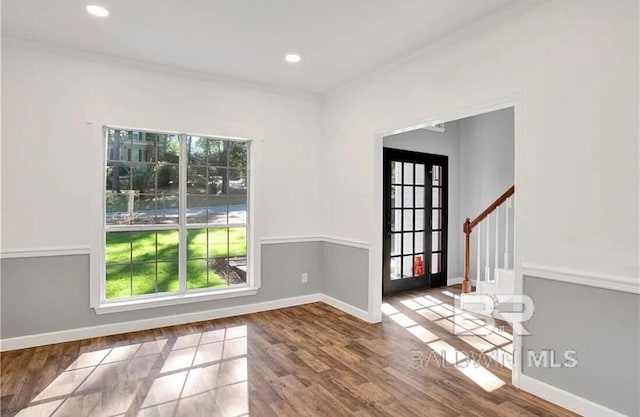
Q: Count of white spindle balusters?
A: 4